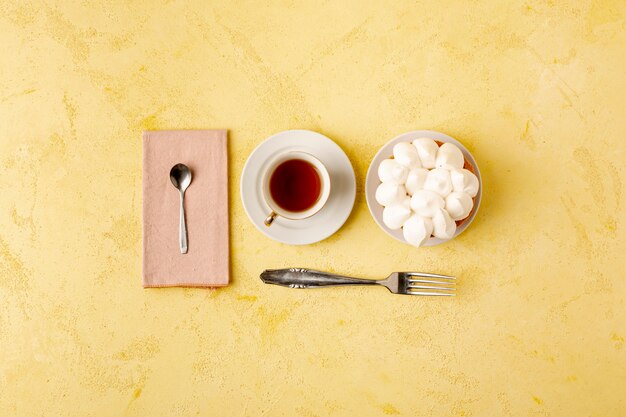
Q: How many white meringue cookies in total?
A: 13